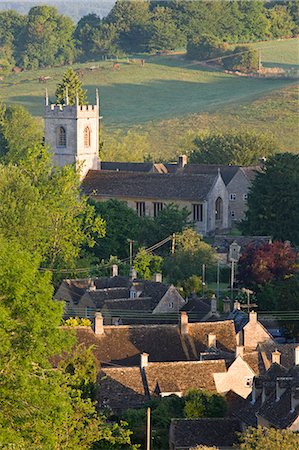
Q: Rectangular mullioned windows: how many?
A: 3